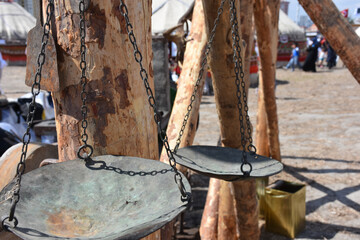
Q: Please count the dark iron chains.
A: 6